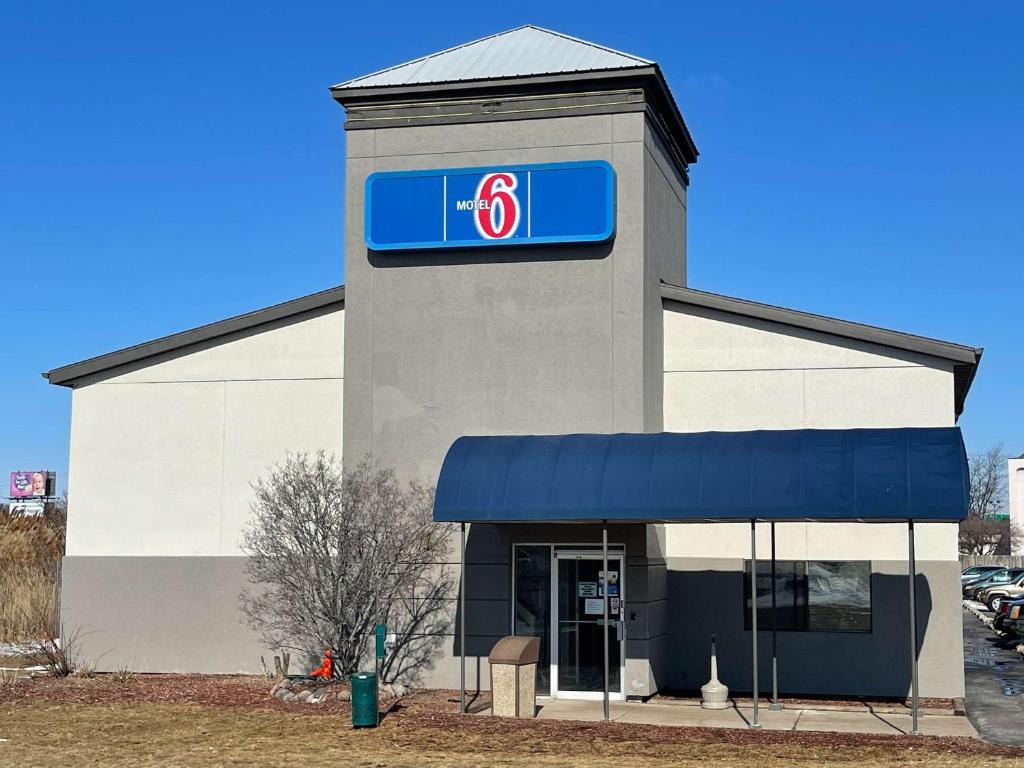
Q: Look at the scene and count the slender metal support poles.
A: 5